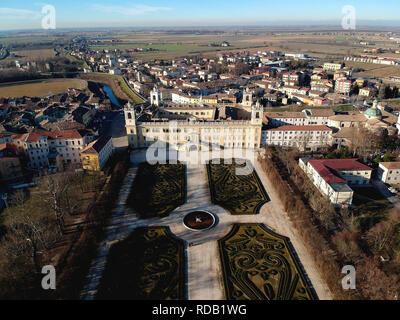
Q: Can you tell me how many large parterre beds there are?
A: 4